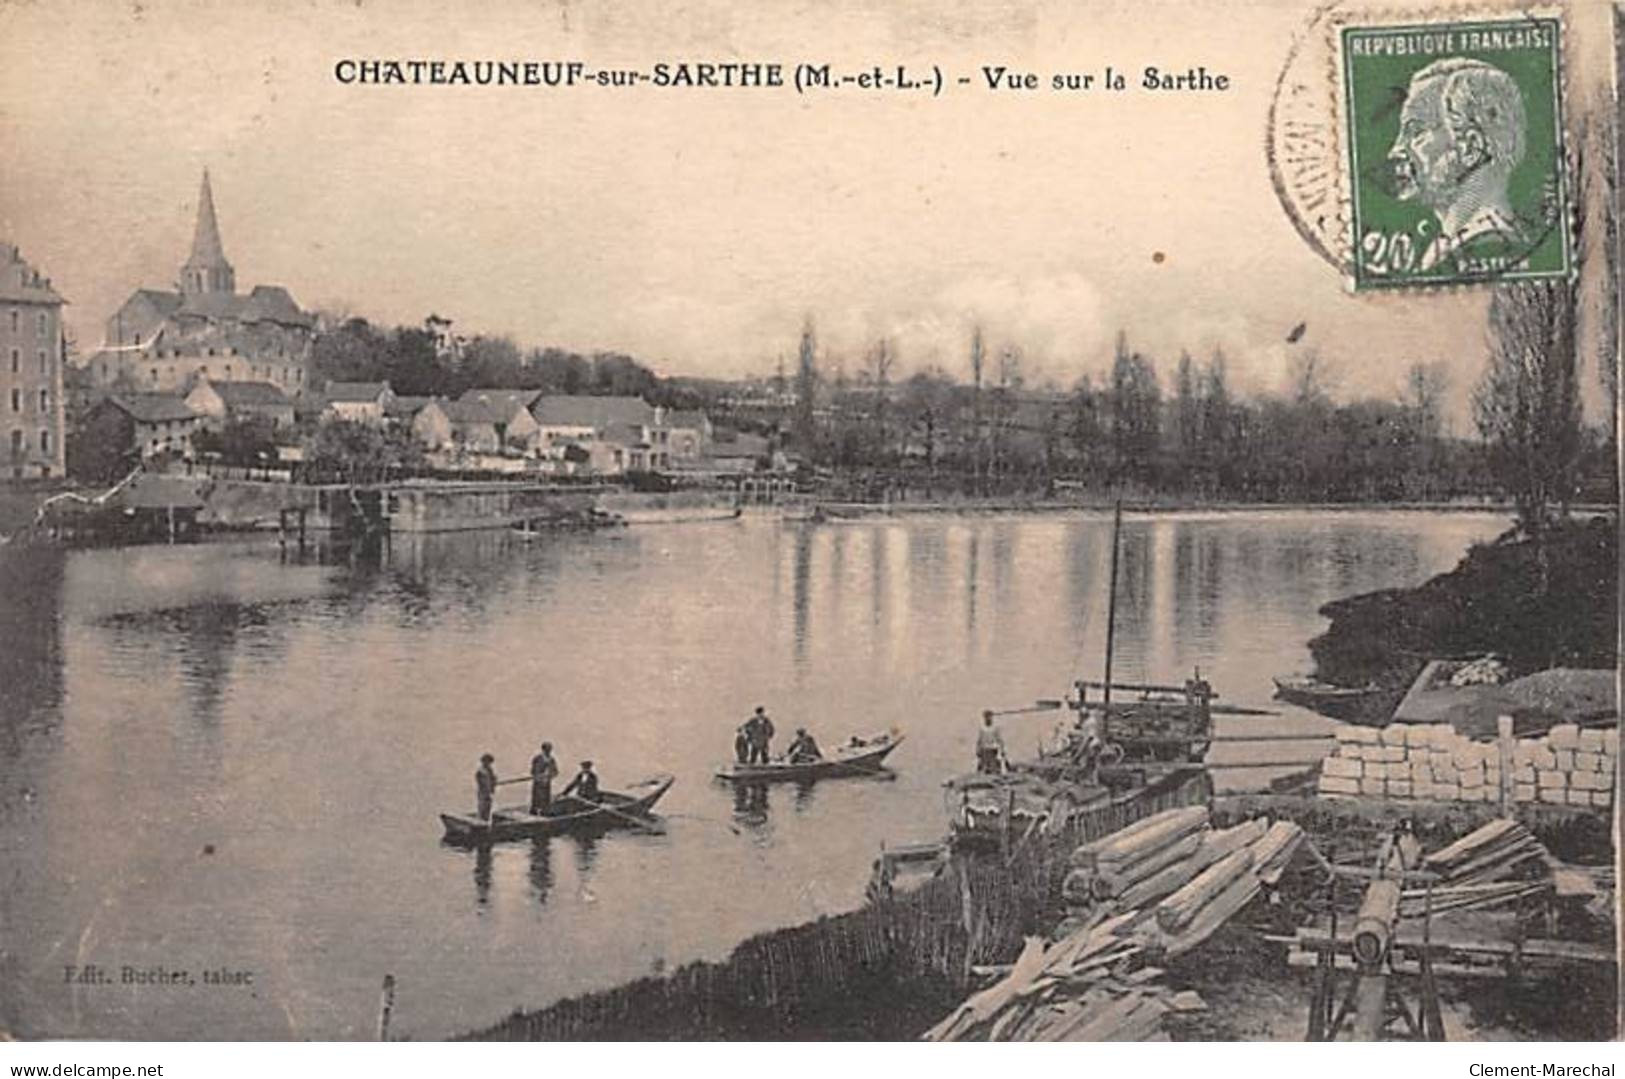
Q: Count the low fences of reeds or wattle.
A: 1